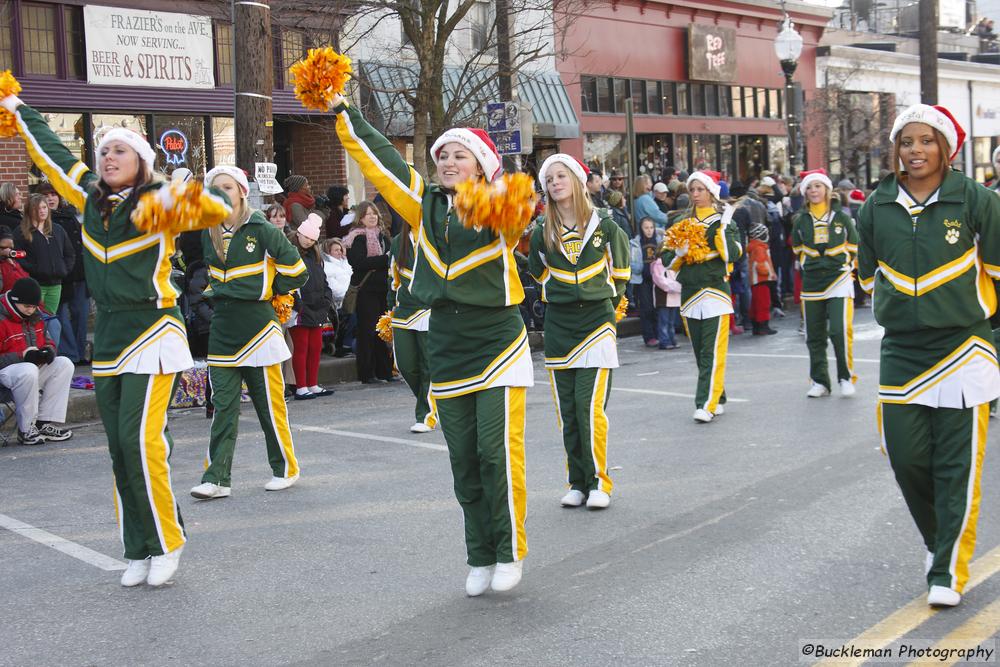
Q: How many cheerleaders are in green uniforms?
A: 8